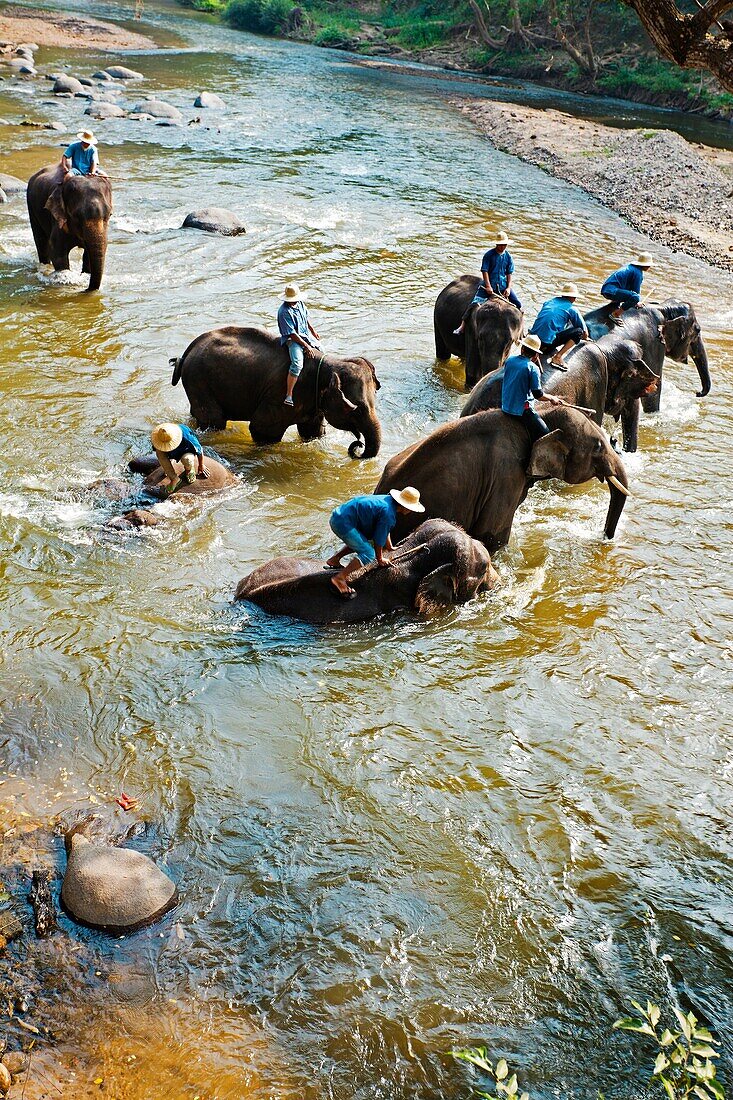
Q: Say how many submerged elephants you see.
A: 2